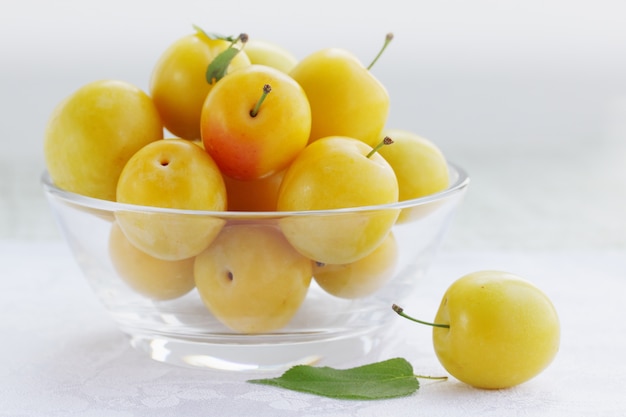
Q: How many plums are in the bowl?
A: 12